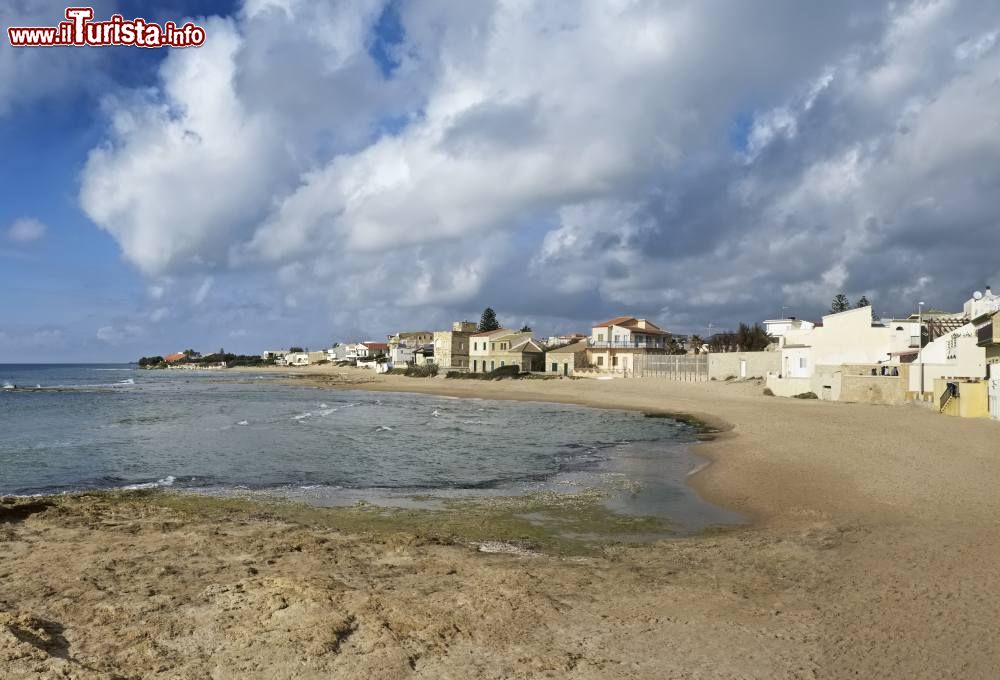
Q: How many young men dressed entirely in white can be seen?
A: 0